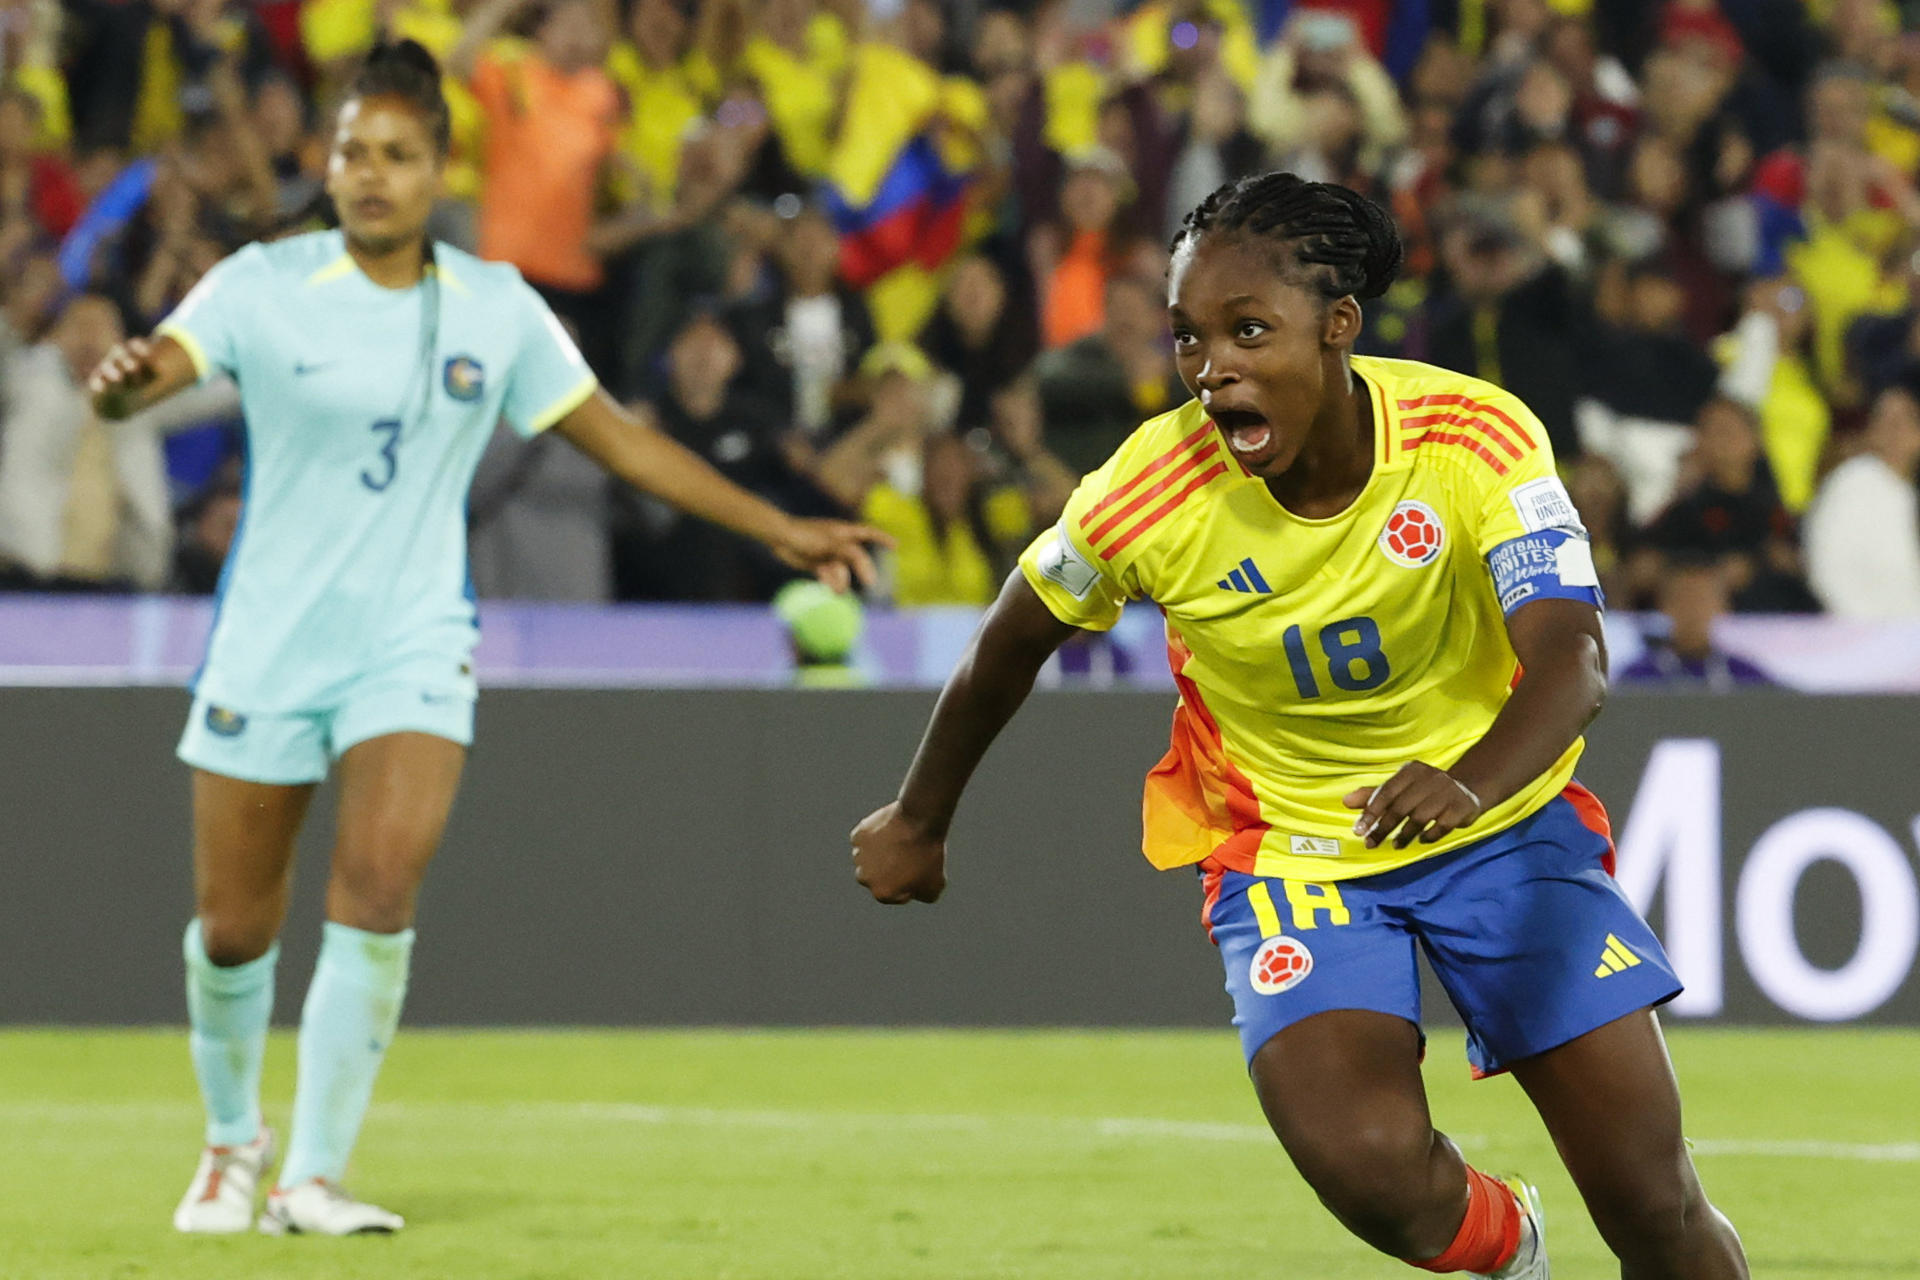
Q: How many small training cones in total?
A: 0